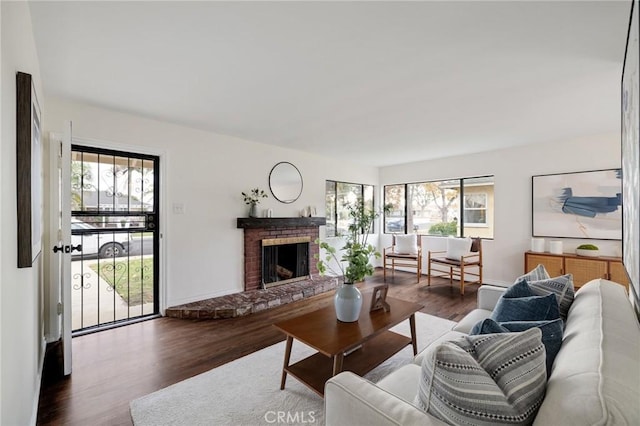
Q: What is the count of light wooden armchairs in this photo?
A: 2